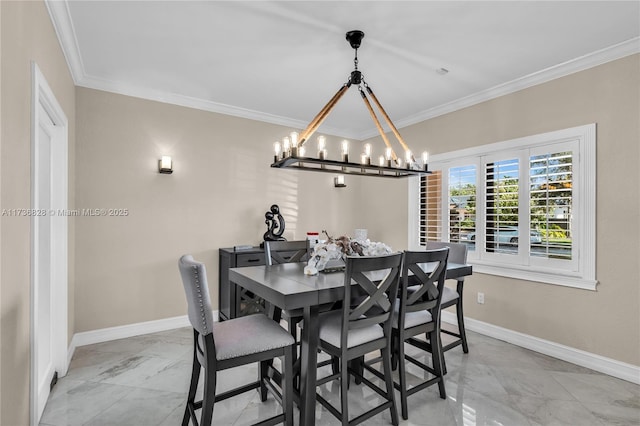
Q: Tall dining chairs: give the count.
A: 5